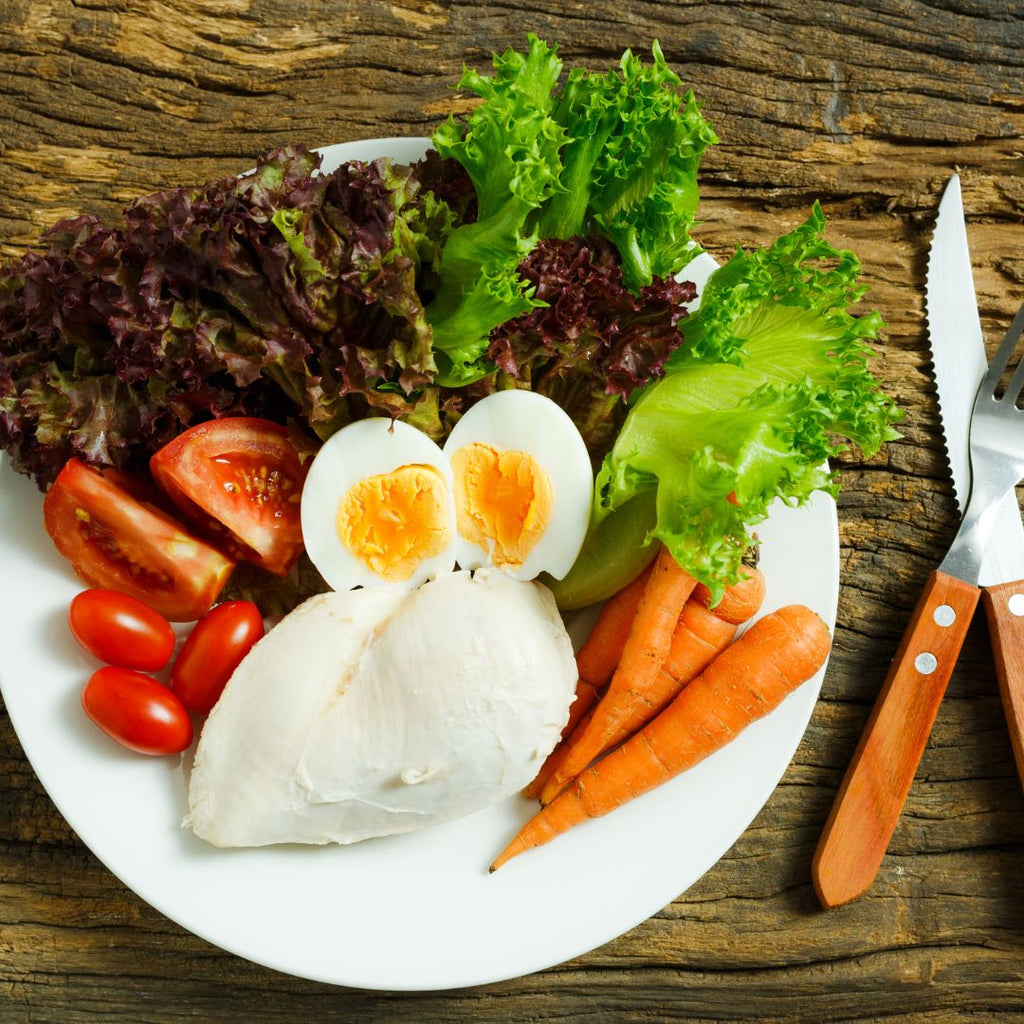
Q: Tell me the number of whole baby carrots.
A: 4